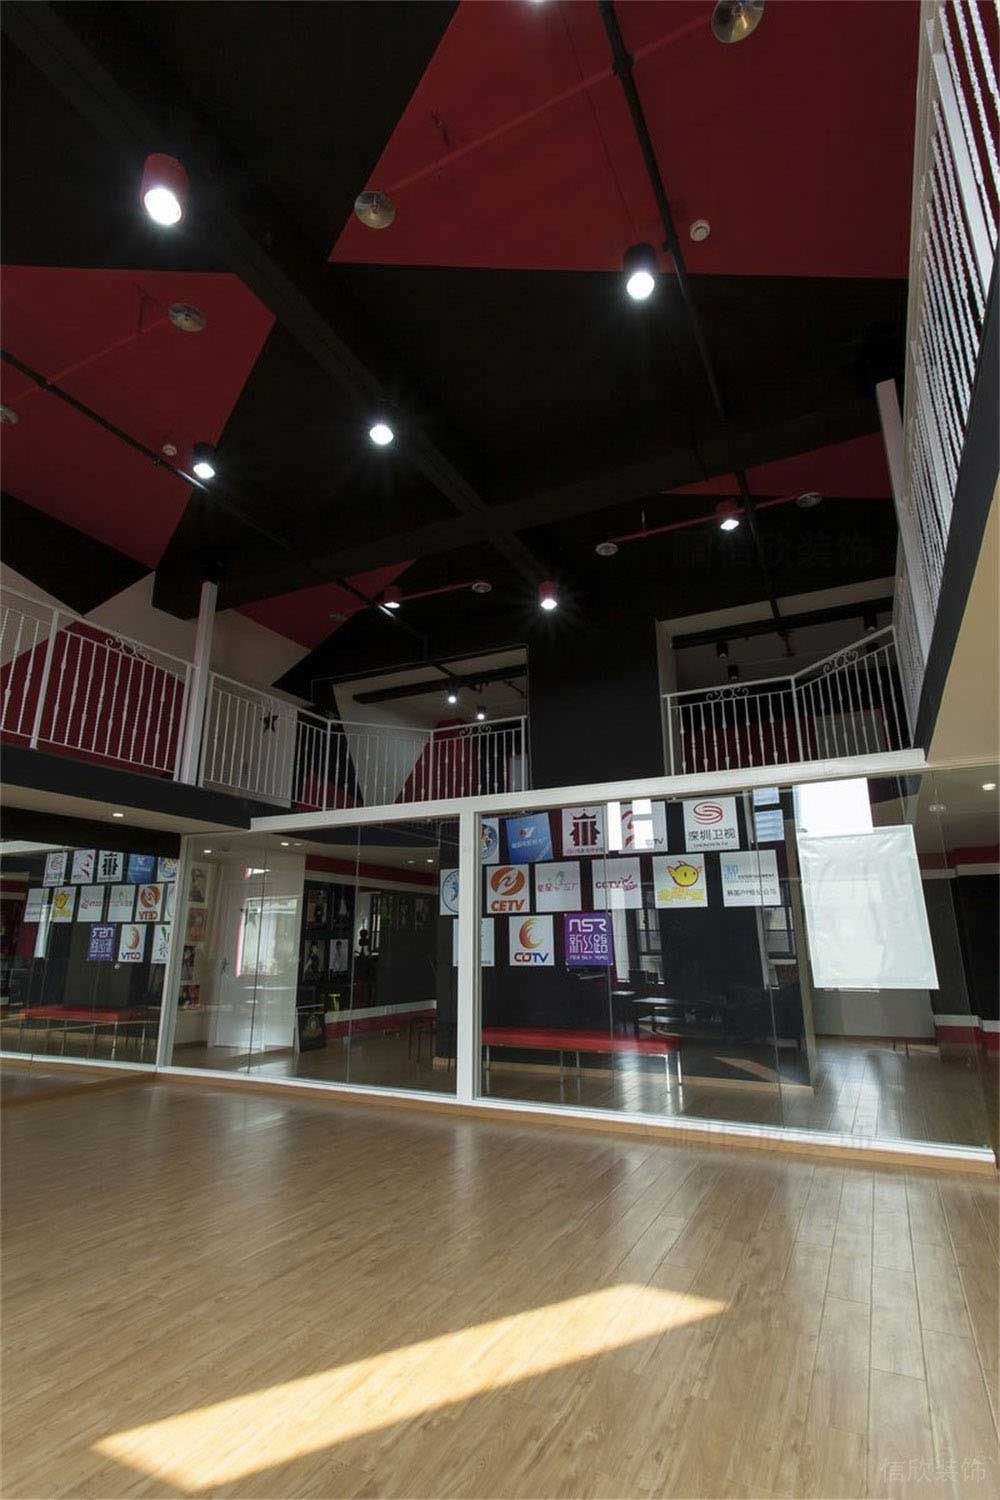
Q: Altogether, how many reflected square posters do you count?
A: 14